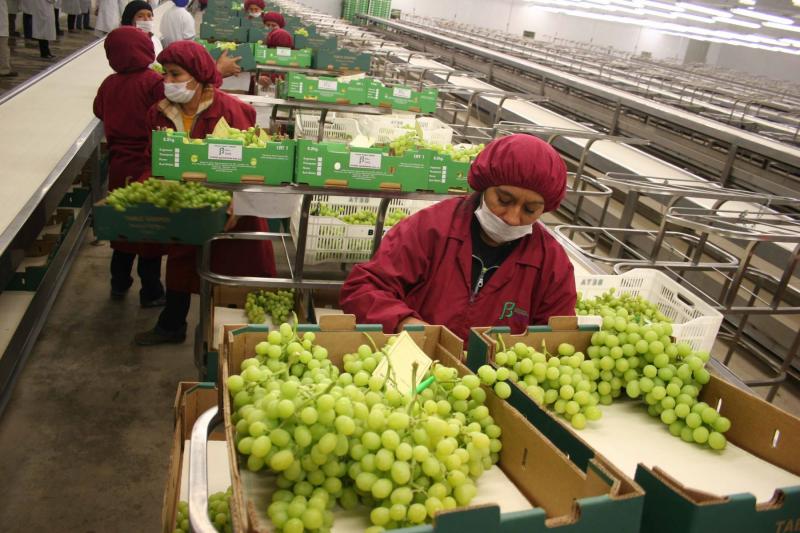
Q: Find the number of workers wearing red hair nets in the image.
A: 6